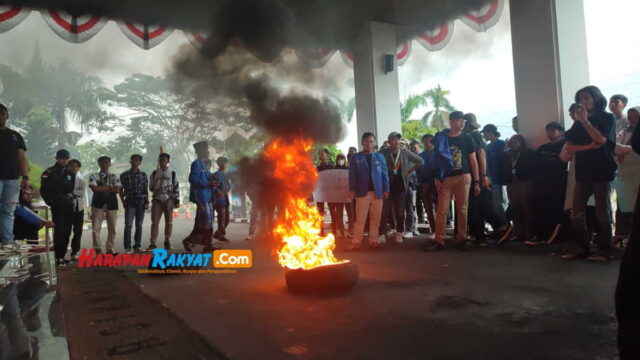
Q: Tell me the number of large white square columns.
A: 2